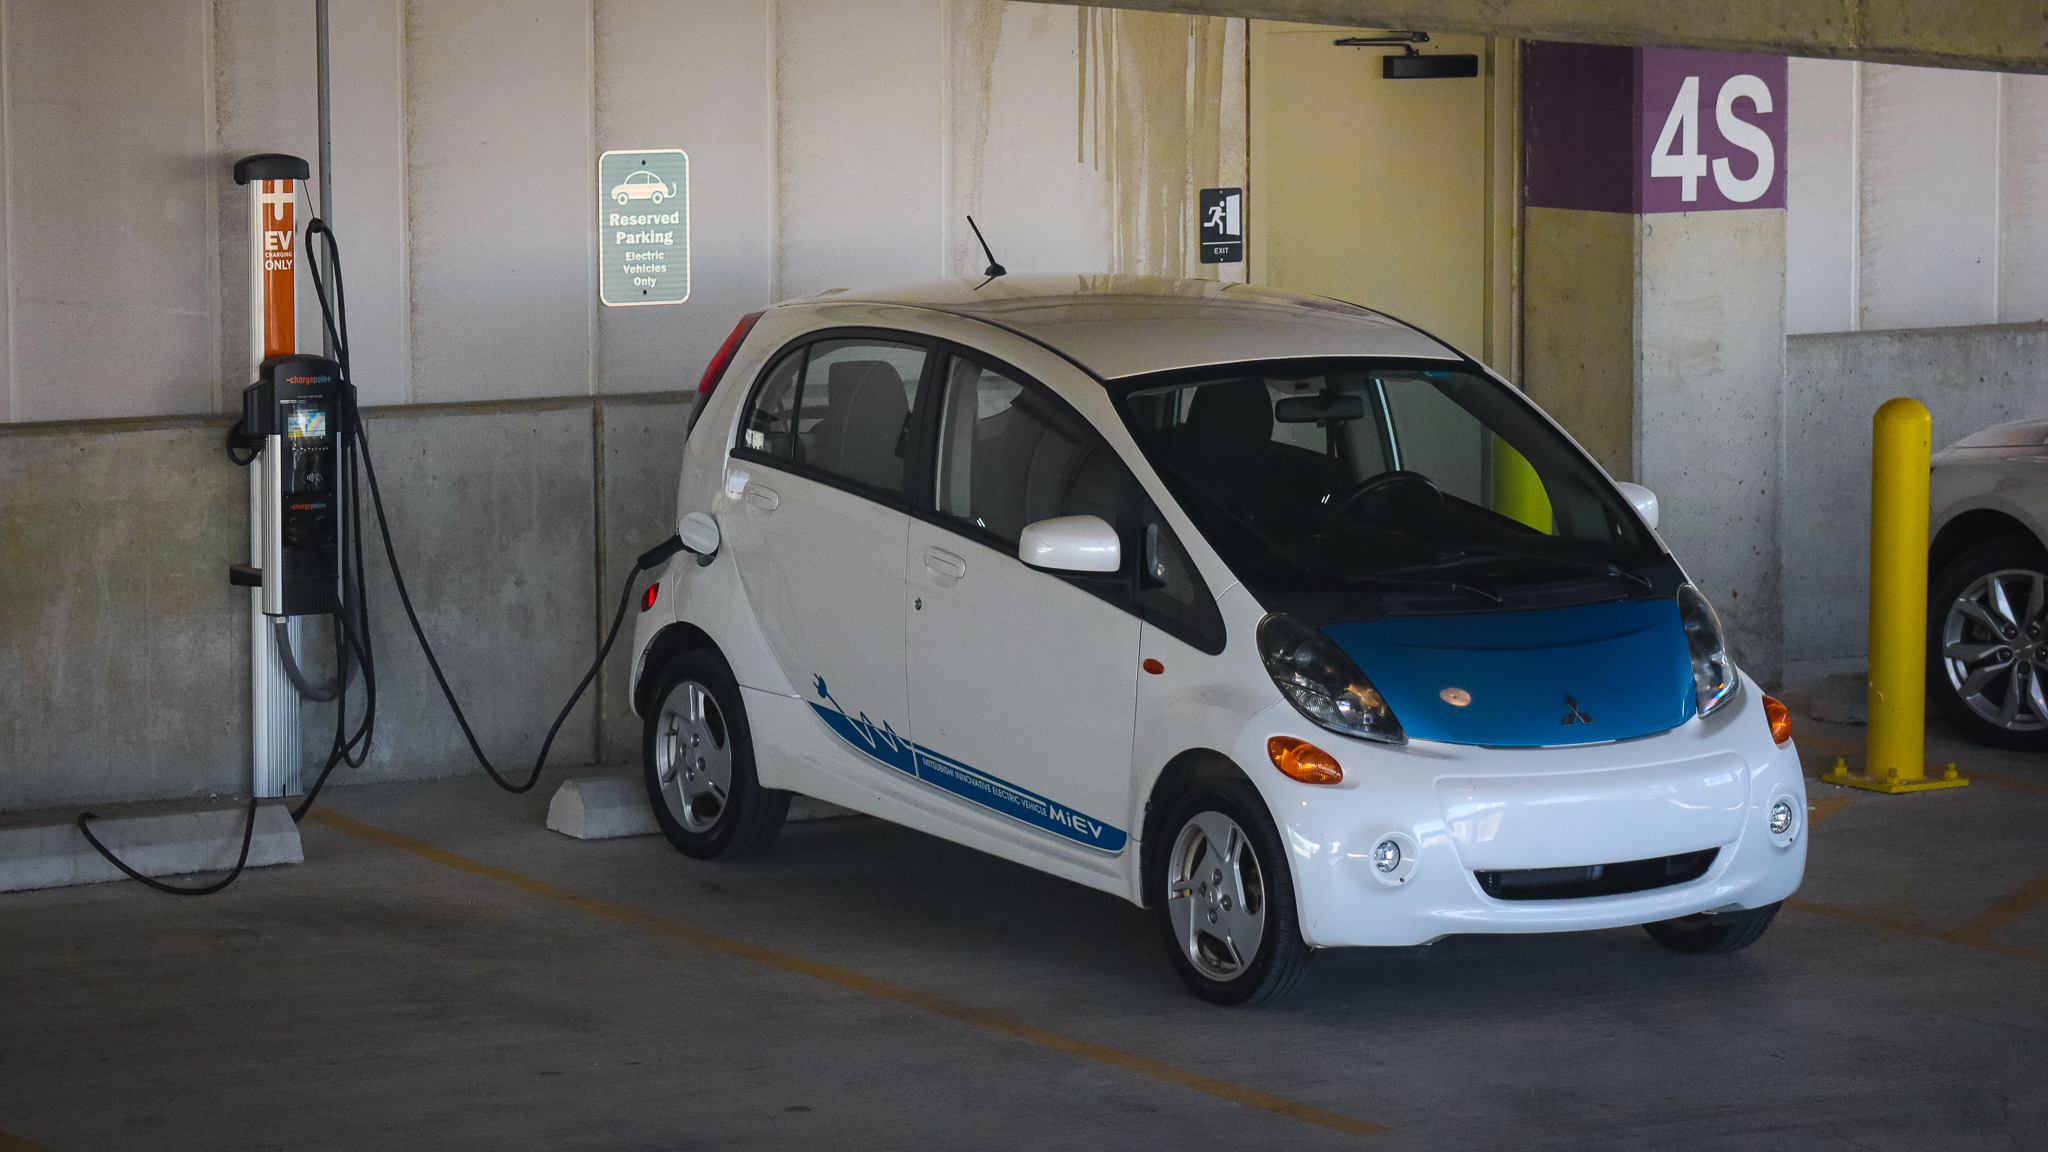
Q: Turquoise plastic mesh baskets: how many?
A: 0